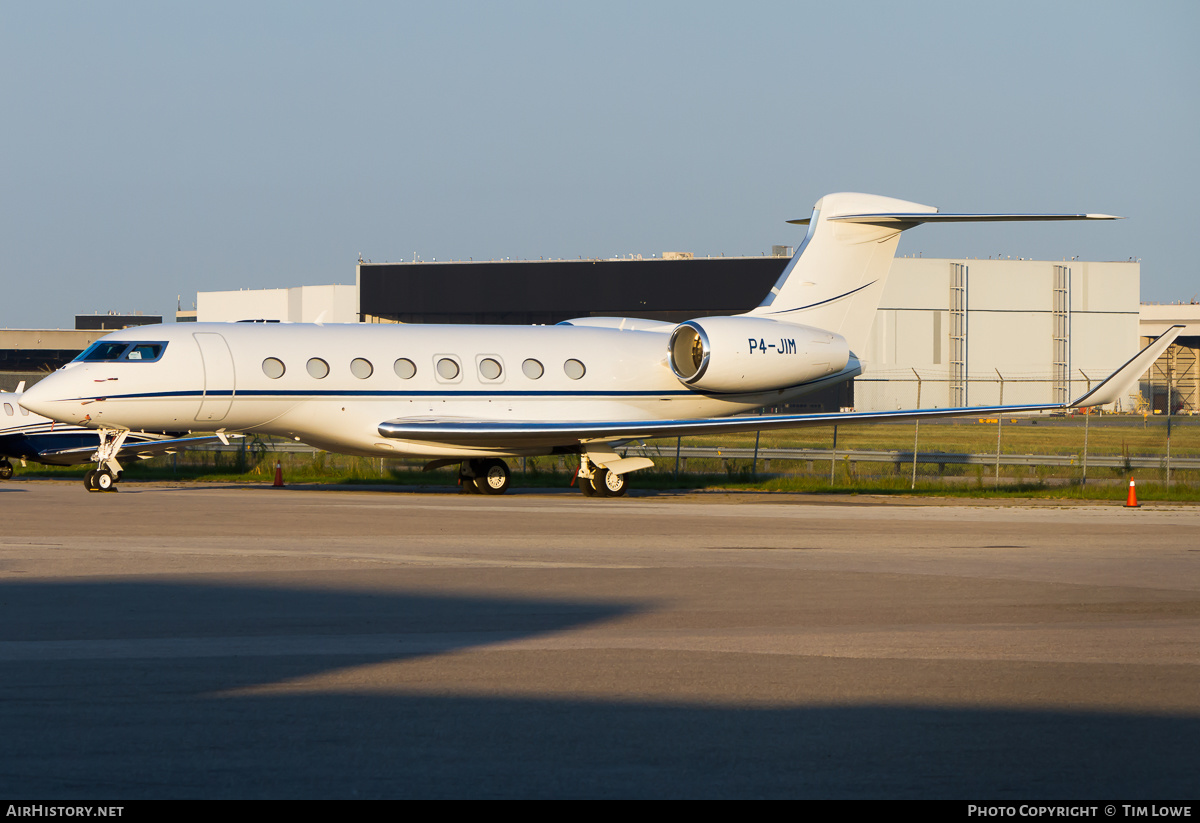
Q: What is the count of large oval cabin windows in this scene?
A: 8